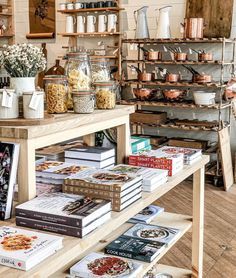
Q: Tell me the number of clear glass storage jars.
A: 5